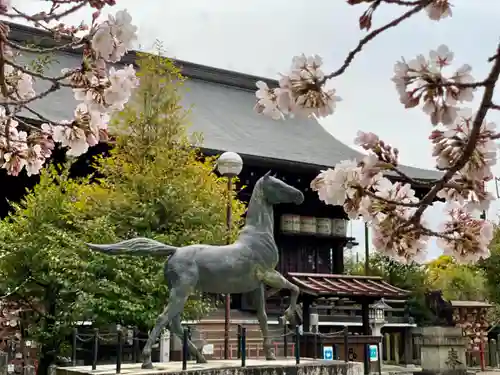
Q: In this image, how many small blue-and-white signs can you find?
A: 2